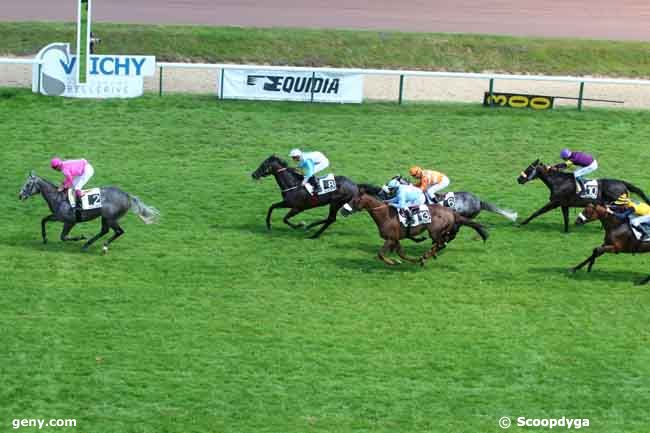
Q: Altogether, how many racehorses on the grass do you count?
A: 6